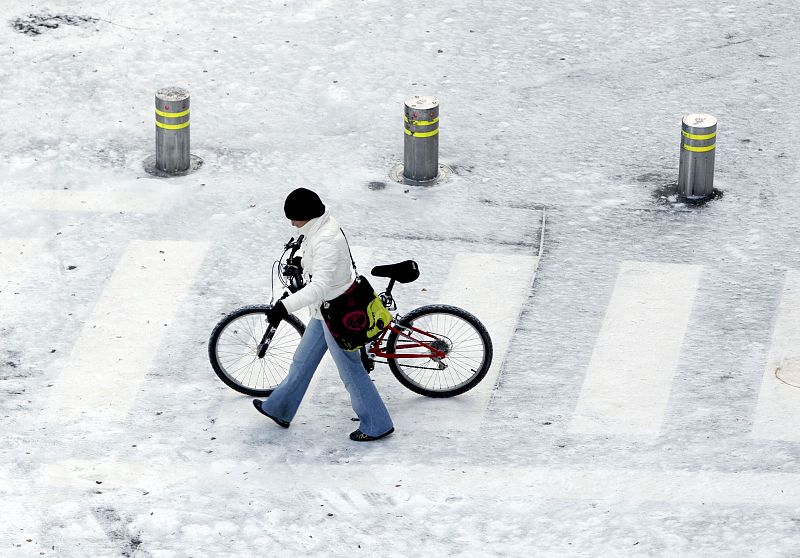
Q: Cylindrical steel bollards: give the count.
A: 3